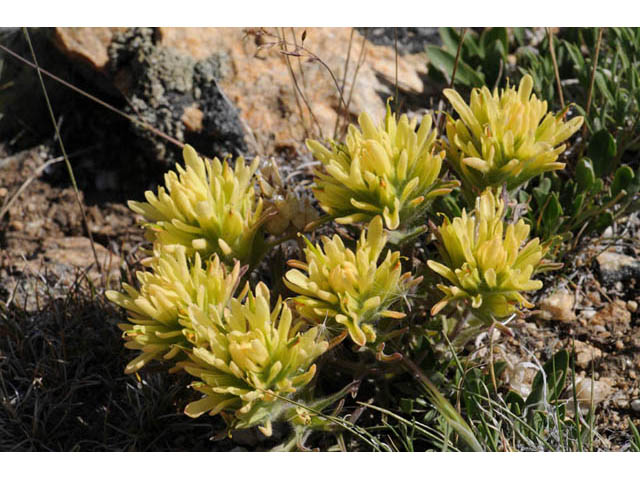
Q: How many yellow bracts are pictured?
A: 7